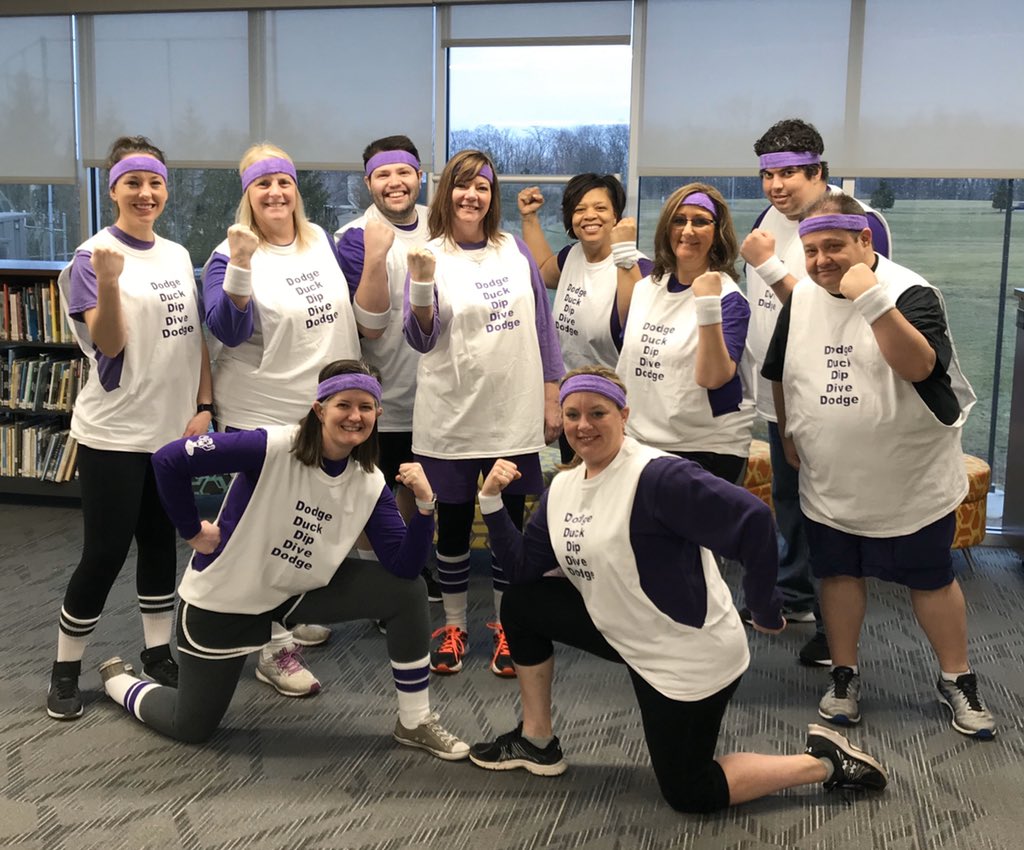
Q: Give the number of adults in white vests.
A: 10